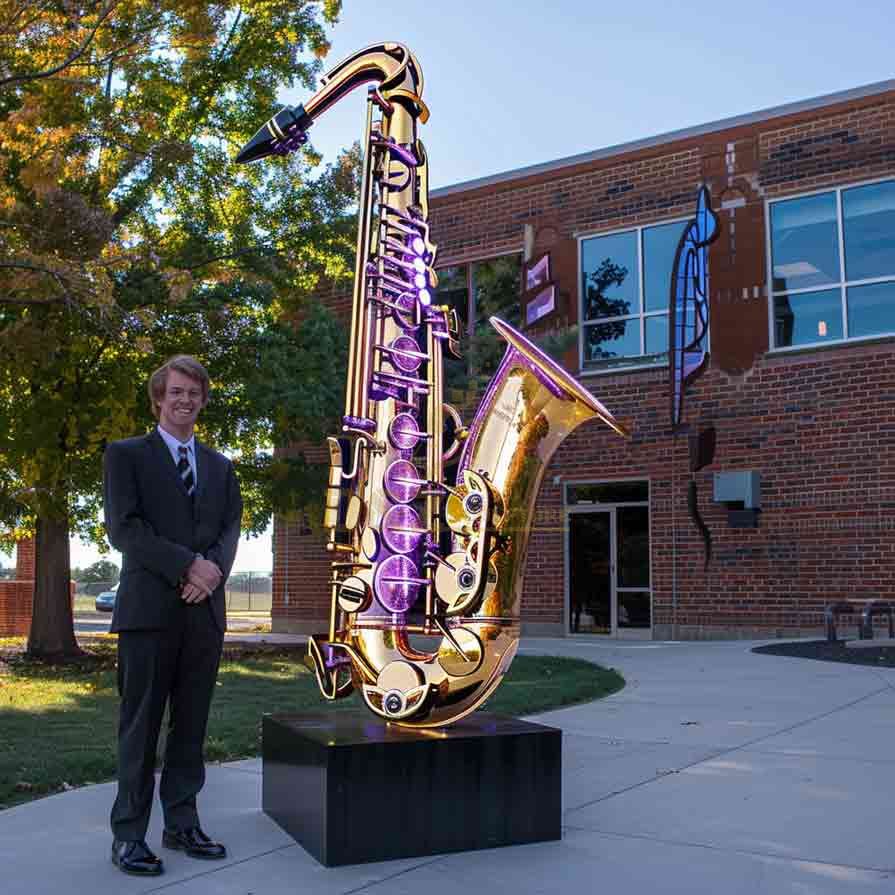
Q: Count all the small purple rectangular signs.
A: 2